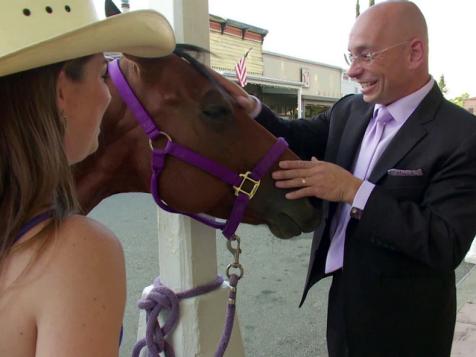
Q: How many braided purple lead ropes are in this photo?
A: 1